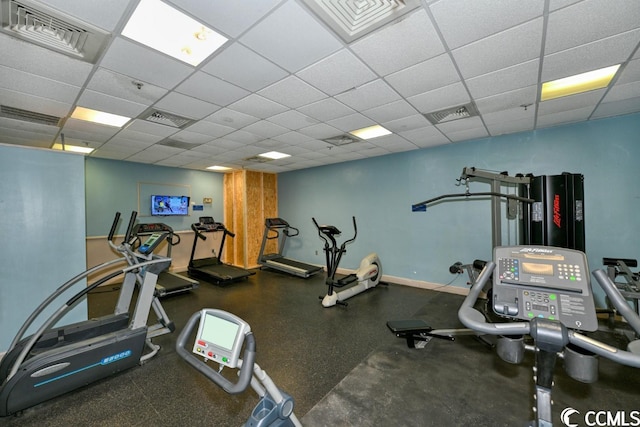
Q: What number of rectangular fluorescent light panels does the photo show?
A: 7